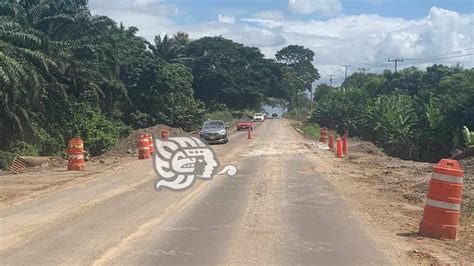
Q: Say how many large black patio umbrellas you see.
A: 0